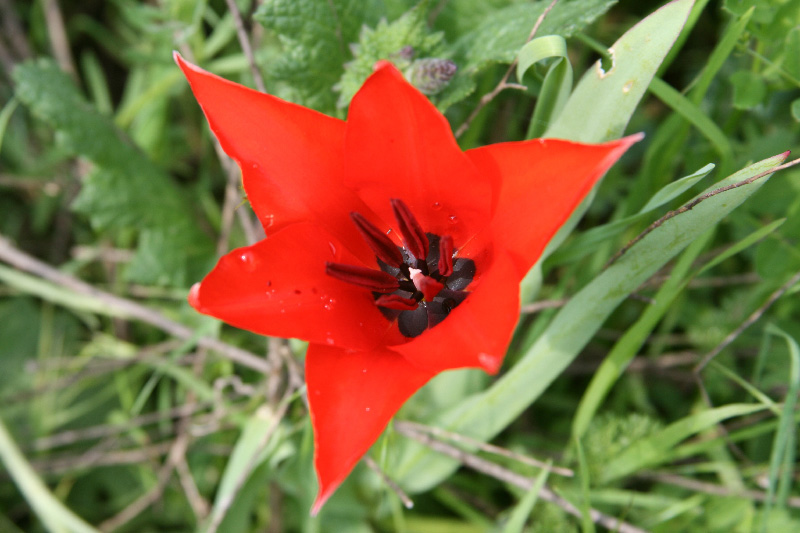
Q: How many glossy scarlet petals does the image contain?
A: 6